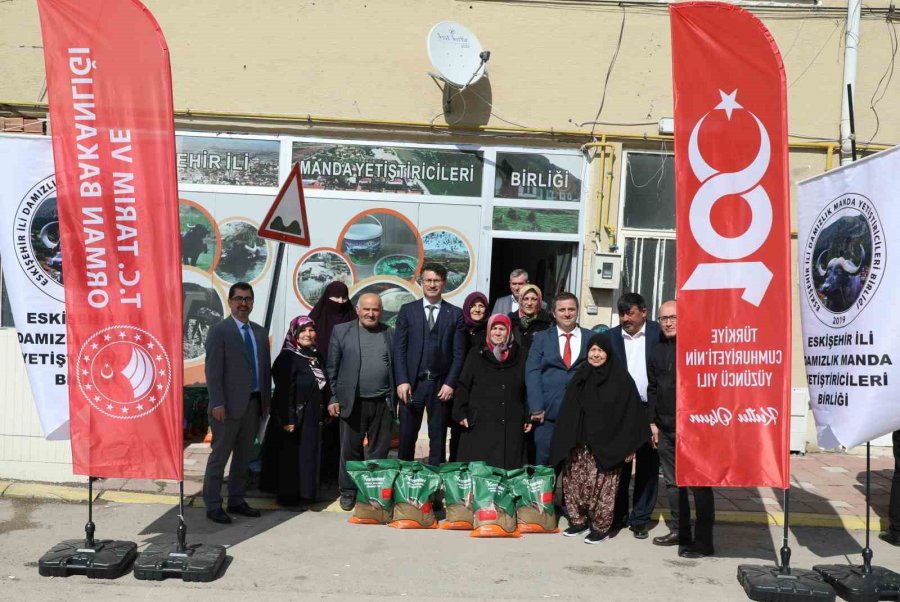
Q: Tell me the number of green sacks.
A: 5